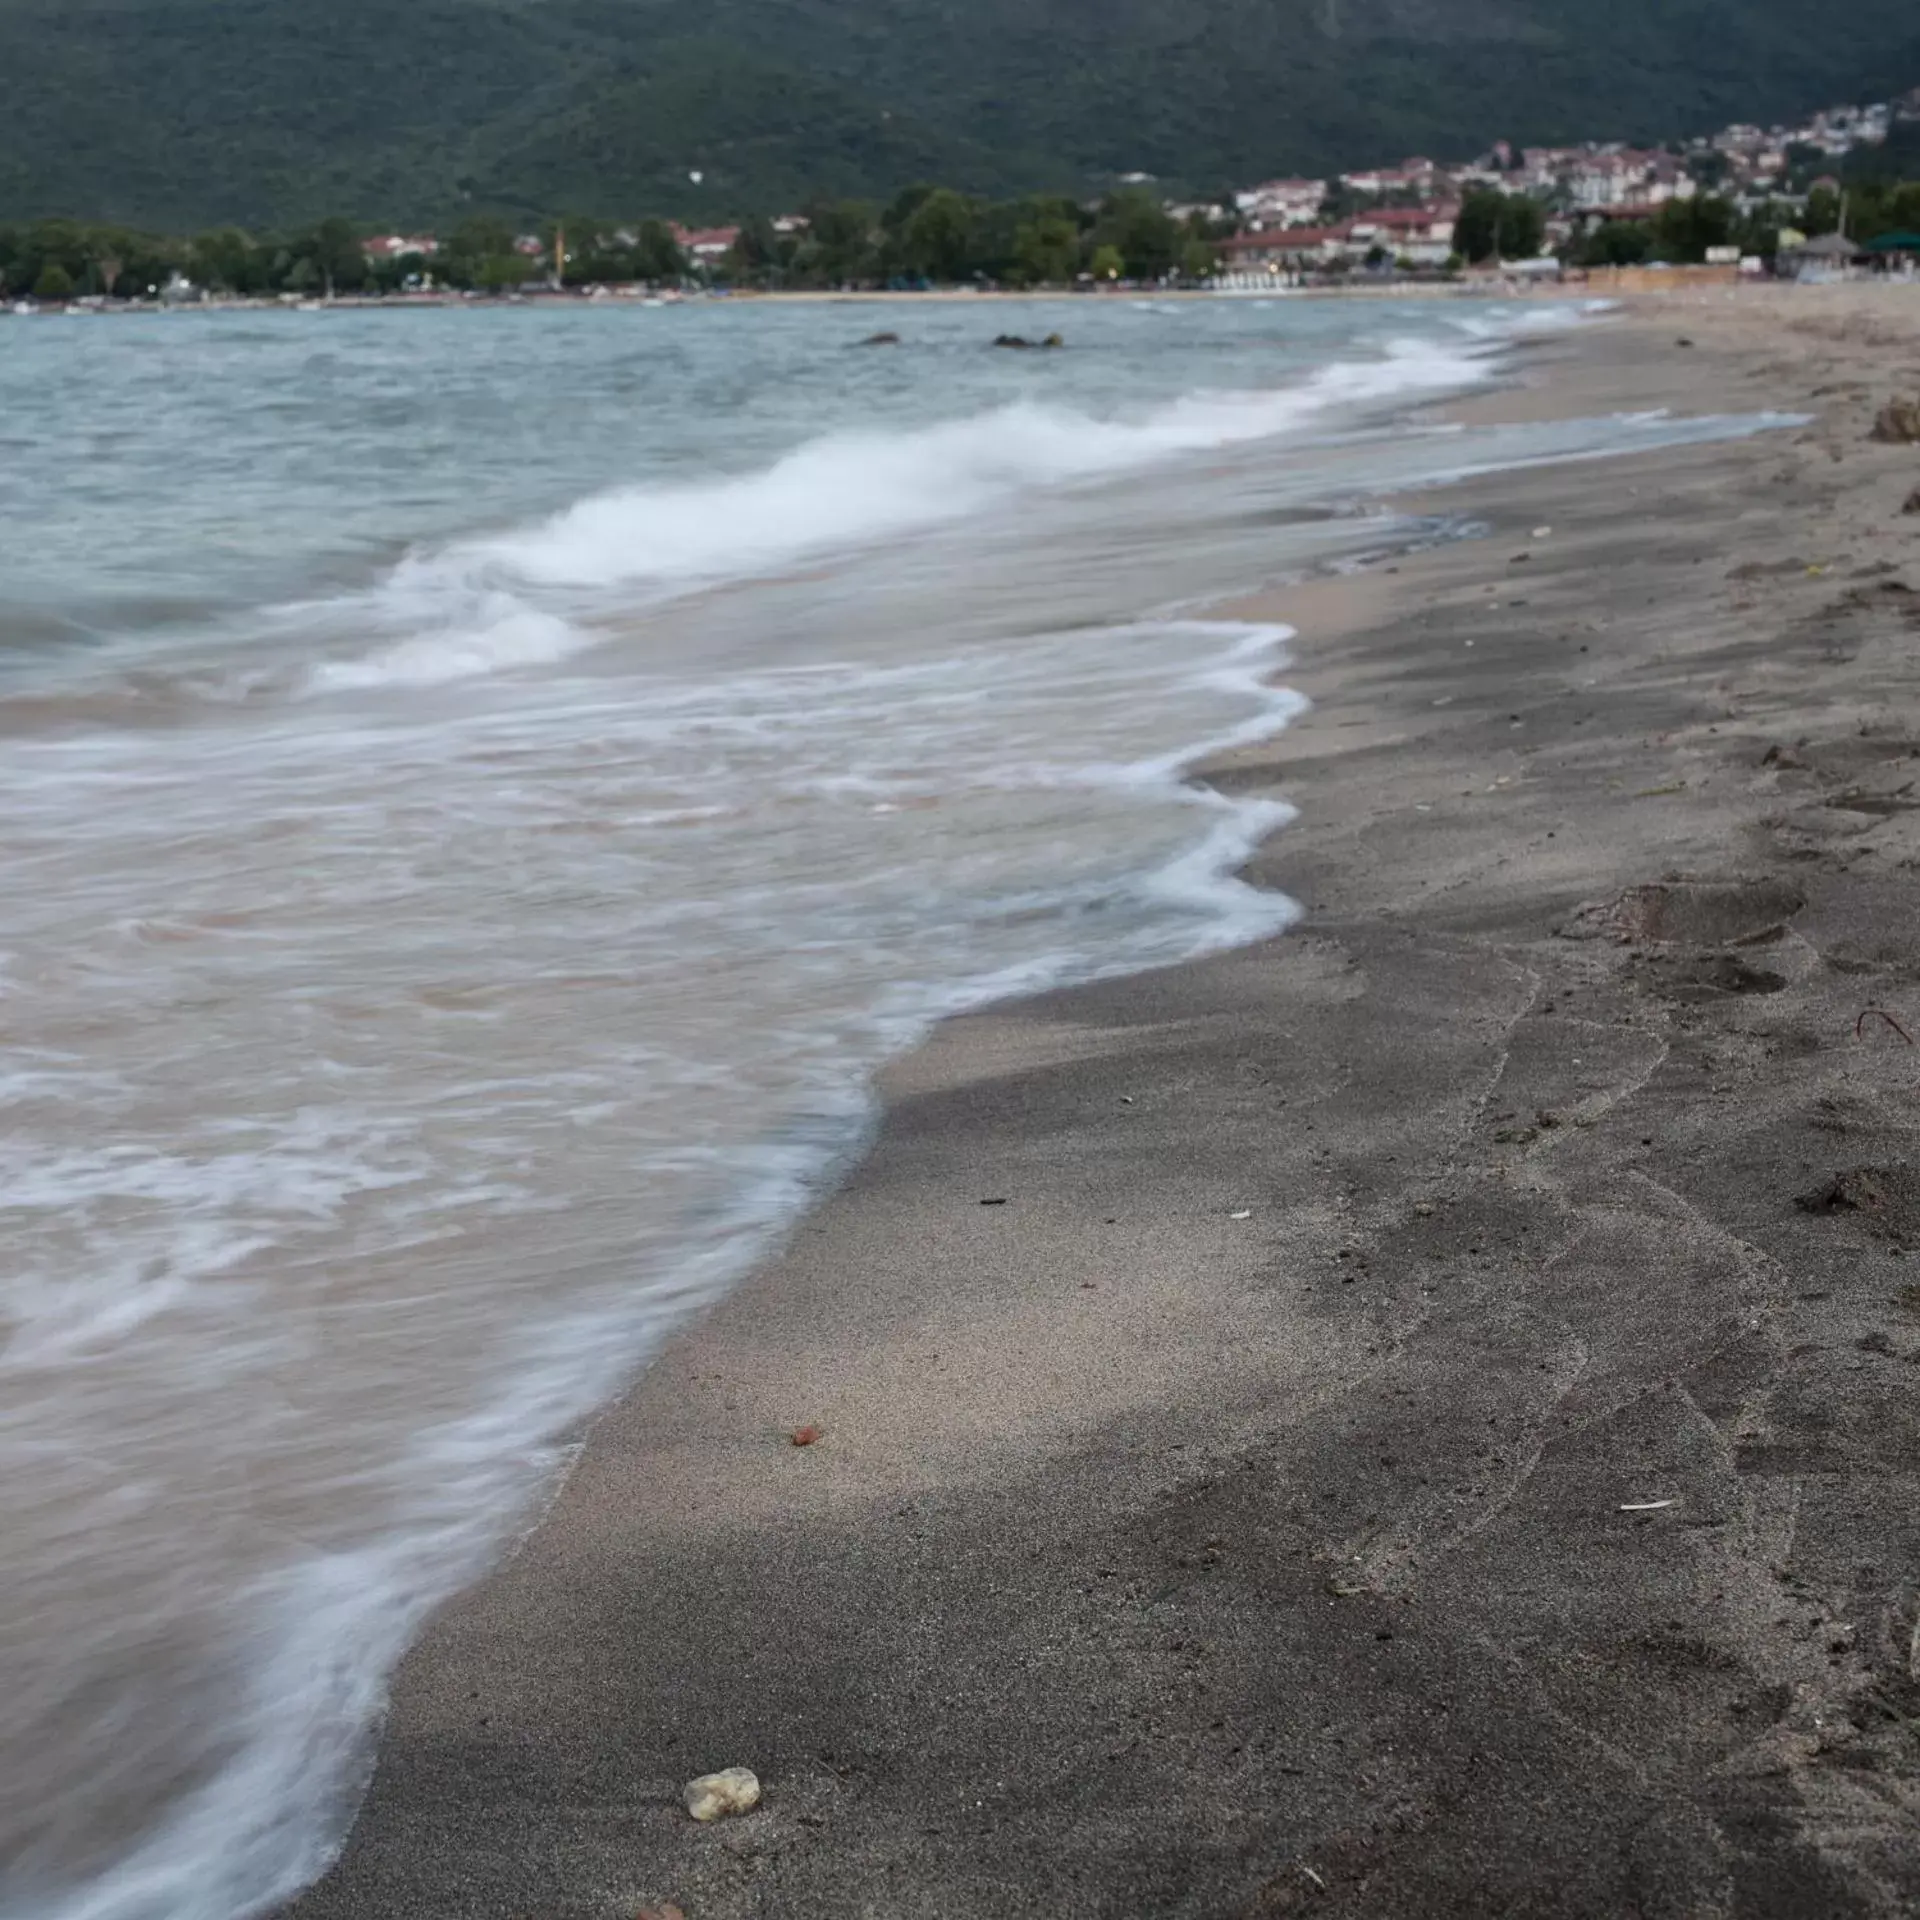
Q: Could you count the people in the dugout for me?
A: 0